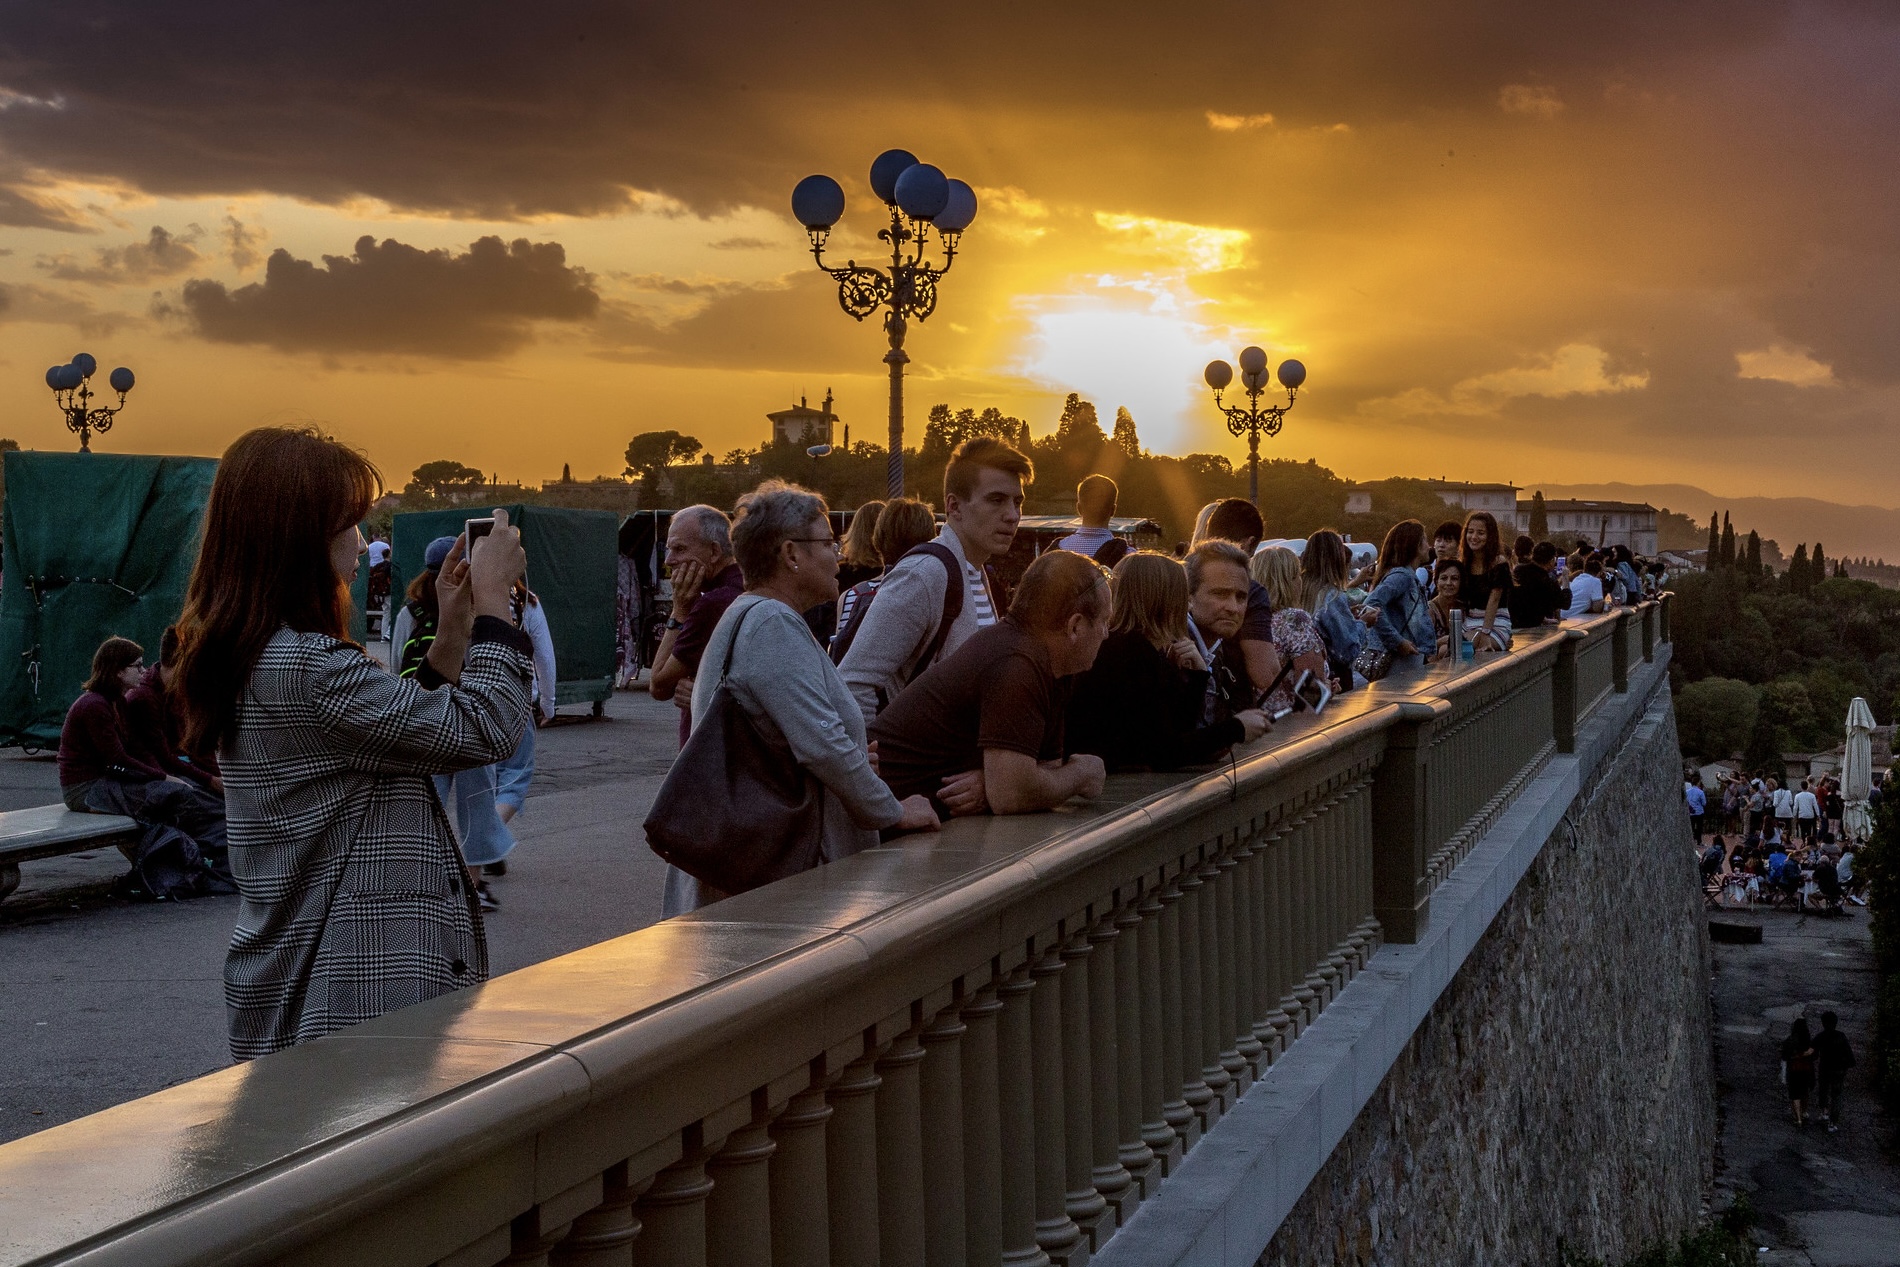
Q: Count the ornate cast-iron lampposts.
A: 3